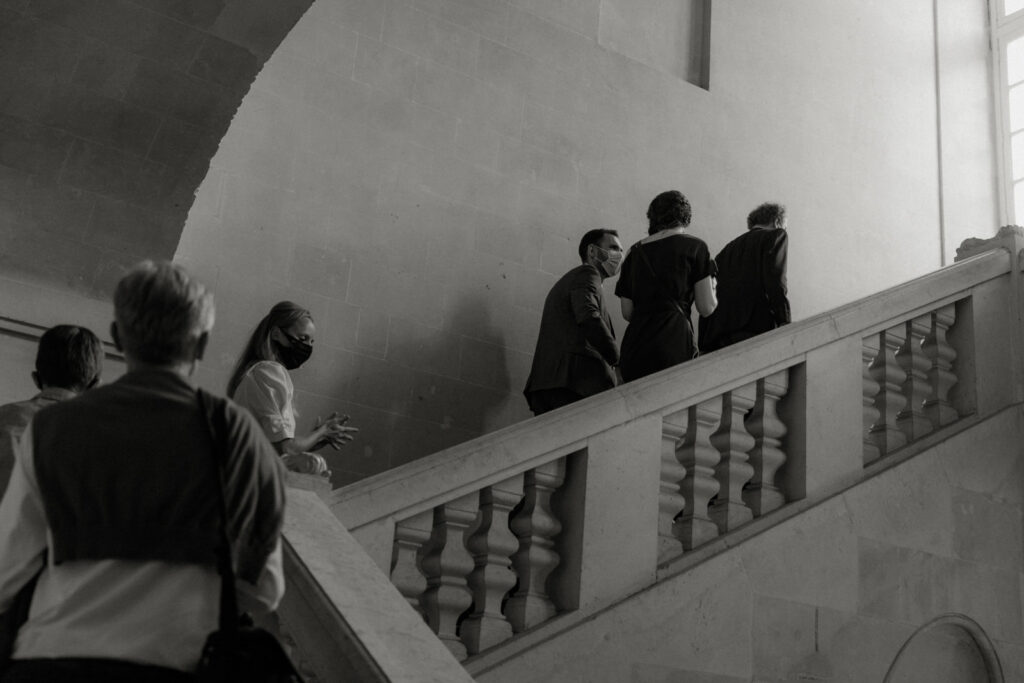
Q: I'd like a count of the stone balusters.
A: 12